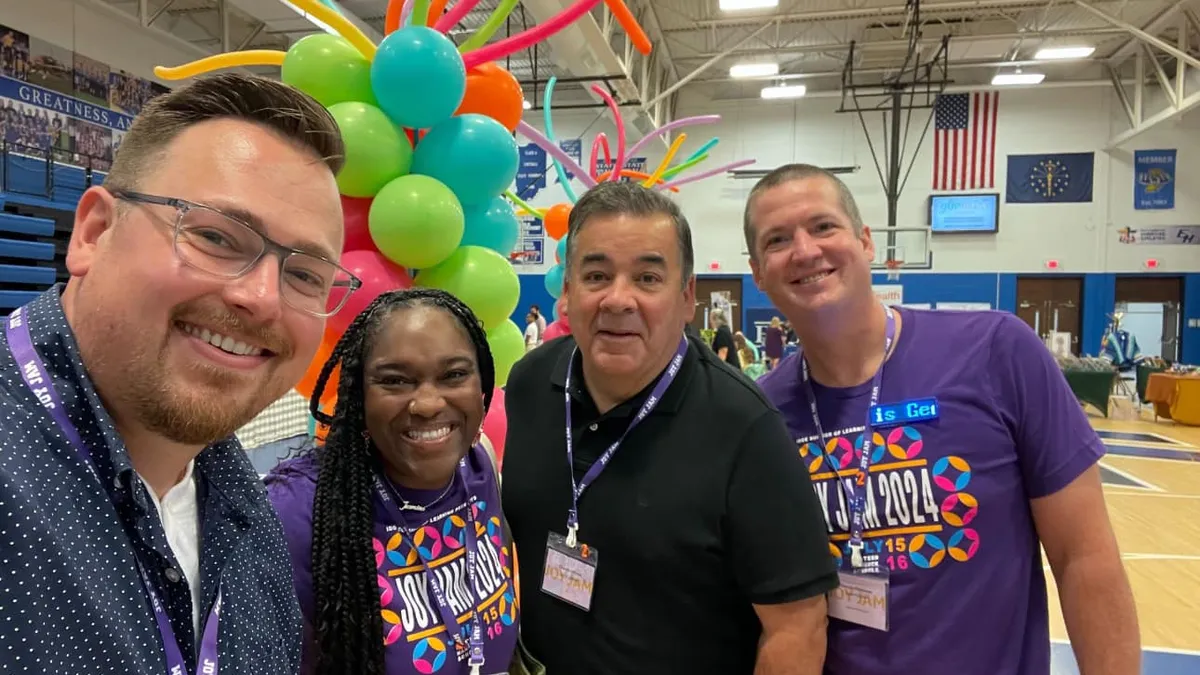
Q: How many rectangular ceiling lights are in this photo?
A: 5